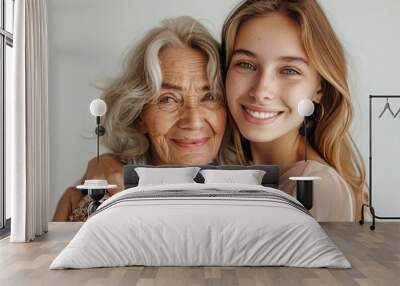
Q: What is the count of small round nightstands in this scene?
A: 2